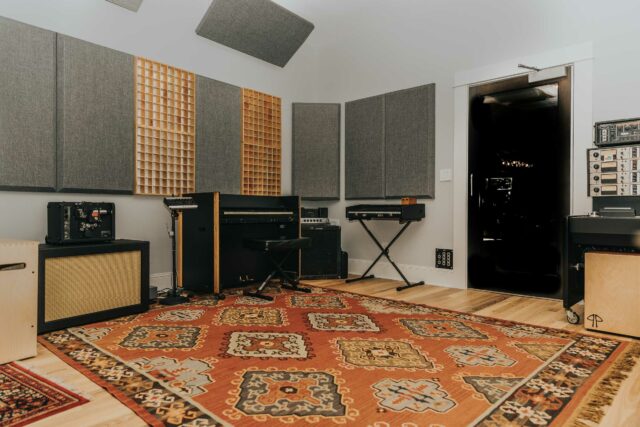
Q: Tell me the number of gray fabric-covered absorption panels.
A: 8